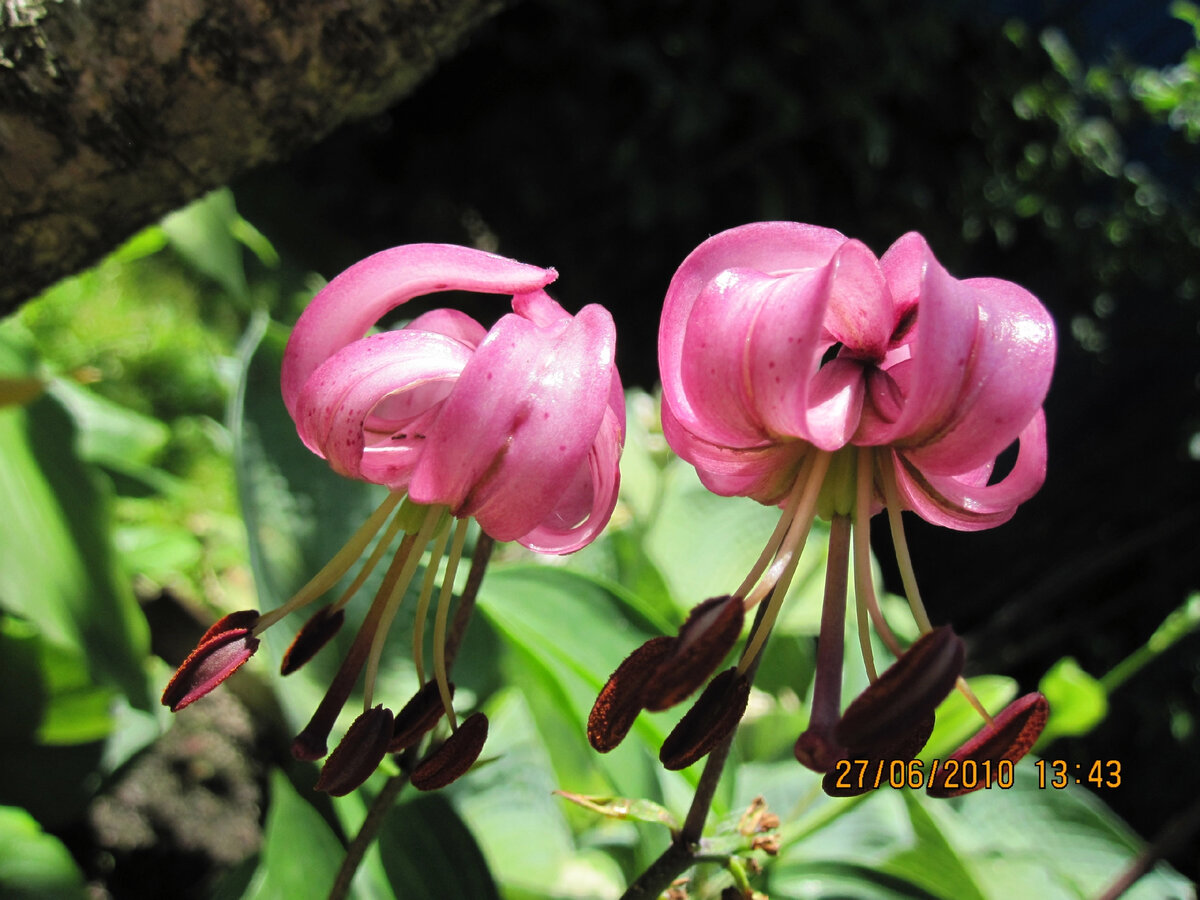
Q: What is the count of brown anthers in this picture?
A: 12